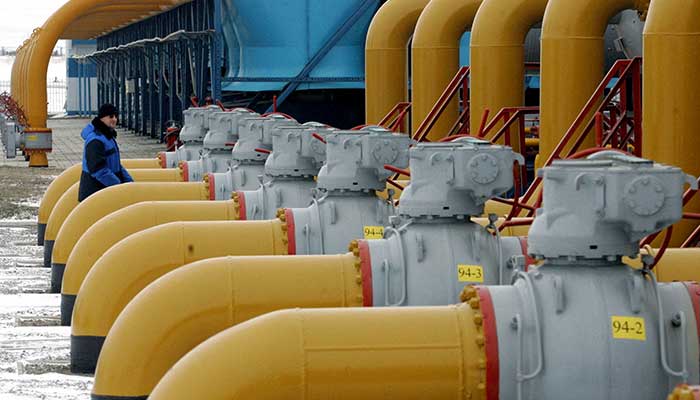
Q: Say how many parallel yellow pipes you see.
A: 7